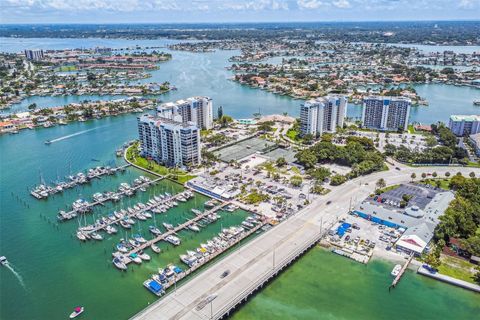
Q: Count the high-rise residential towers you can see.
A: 4